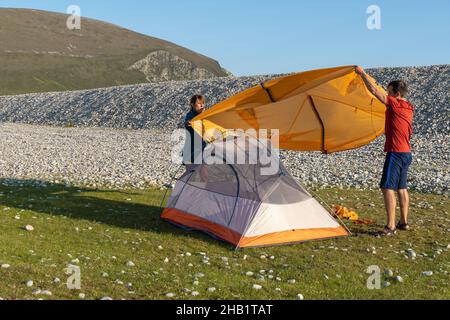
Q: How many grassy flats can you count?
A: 1